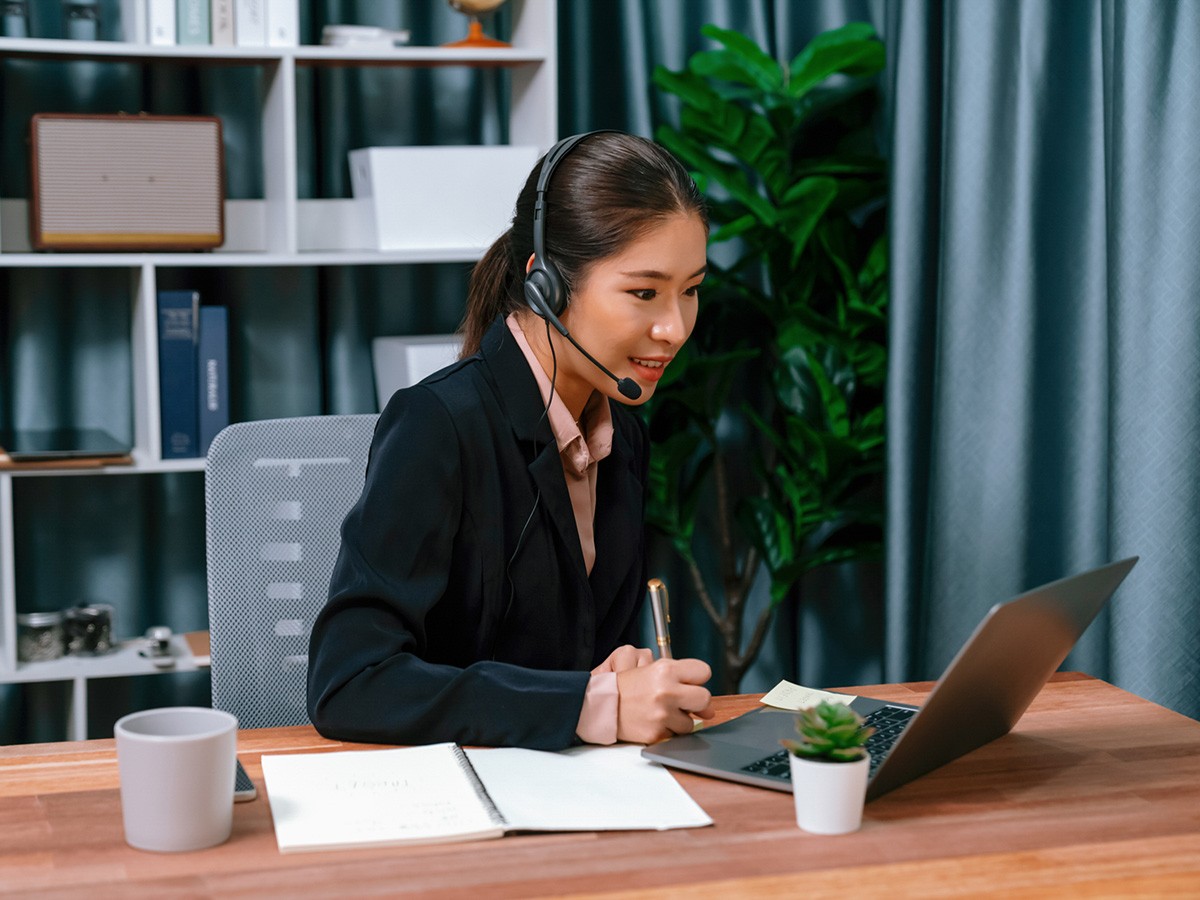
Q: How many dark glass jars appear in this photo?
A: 2